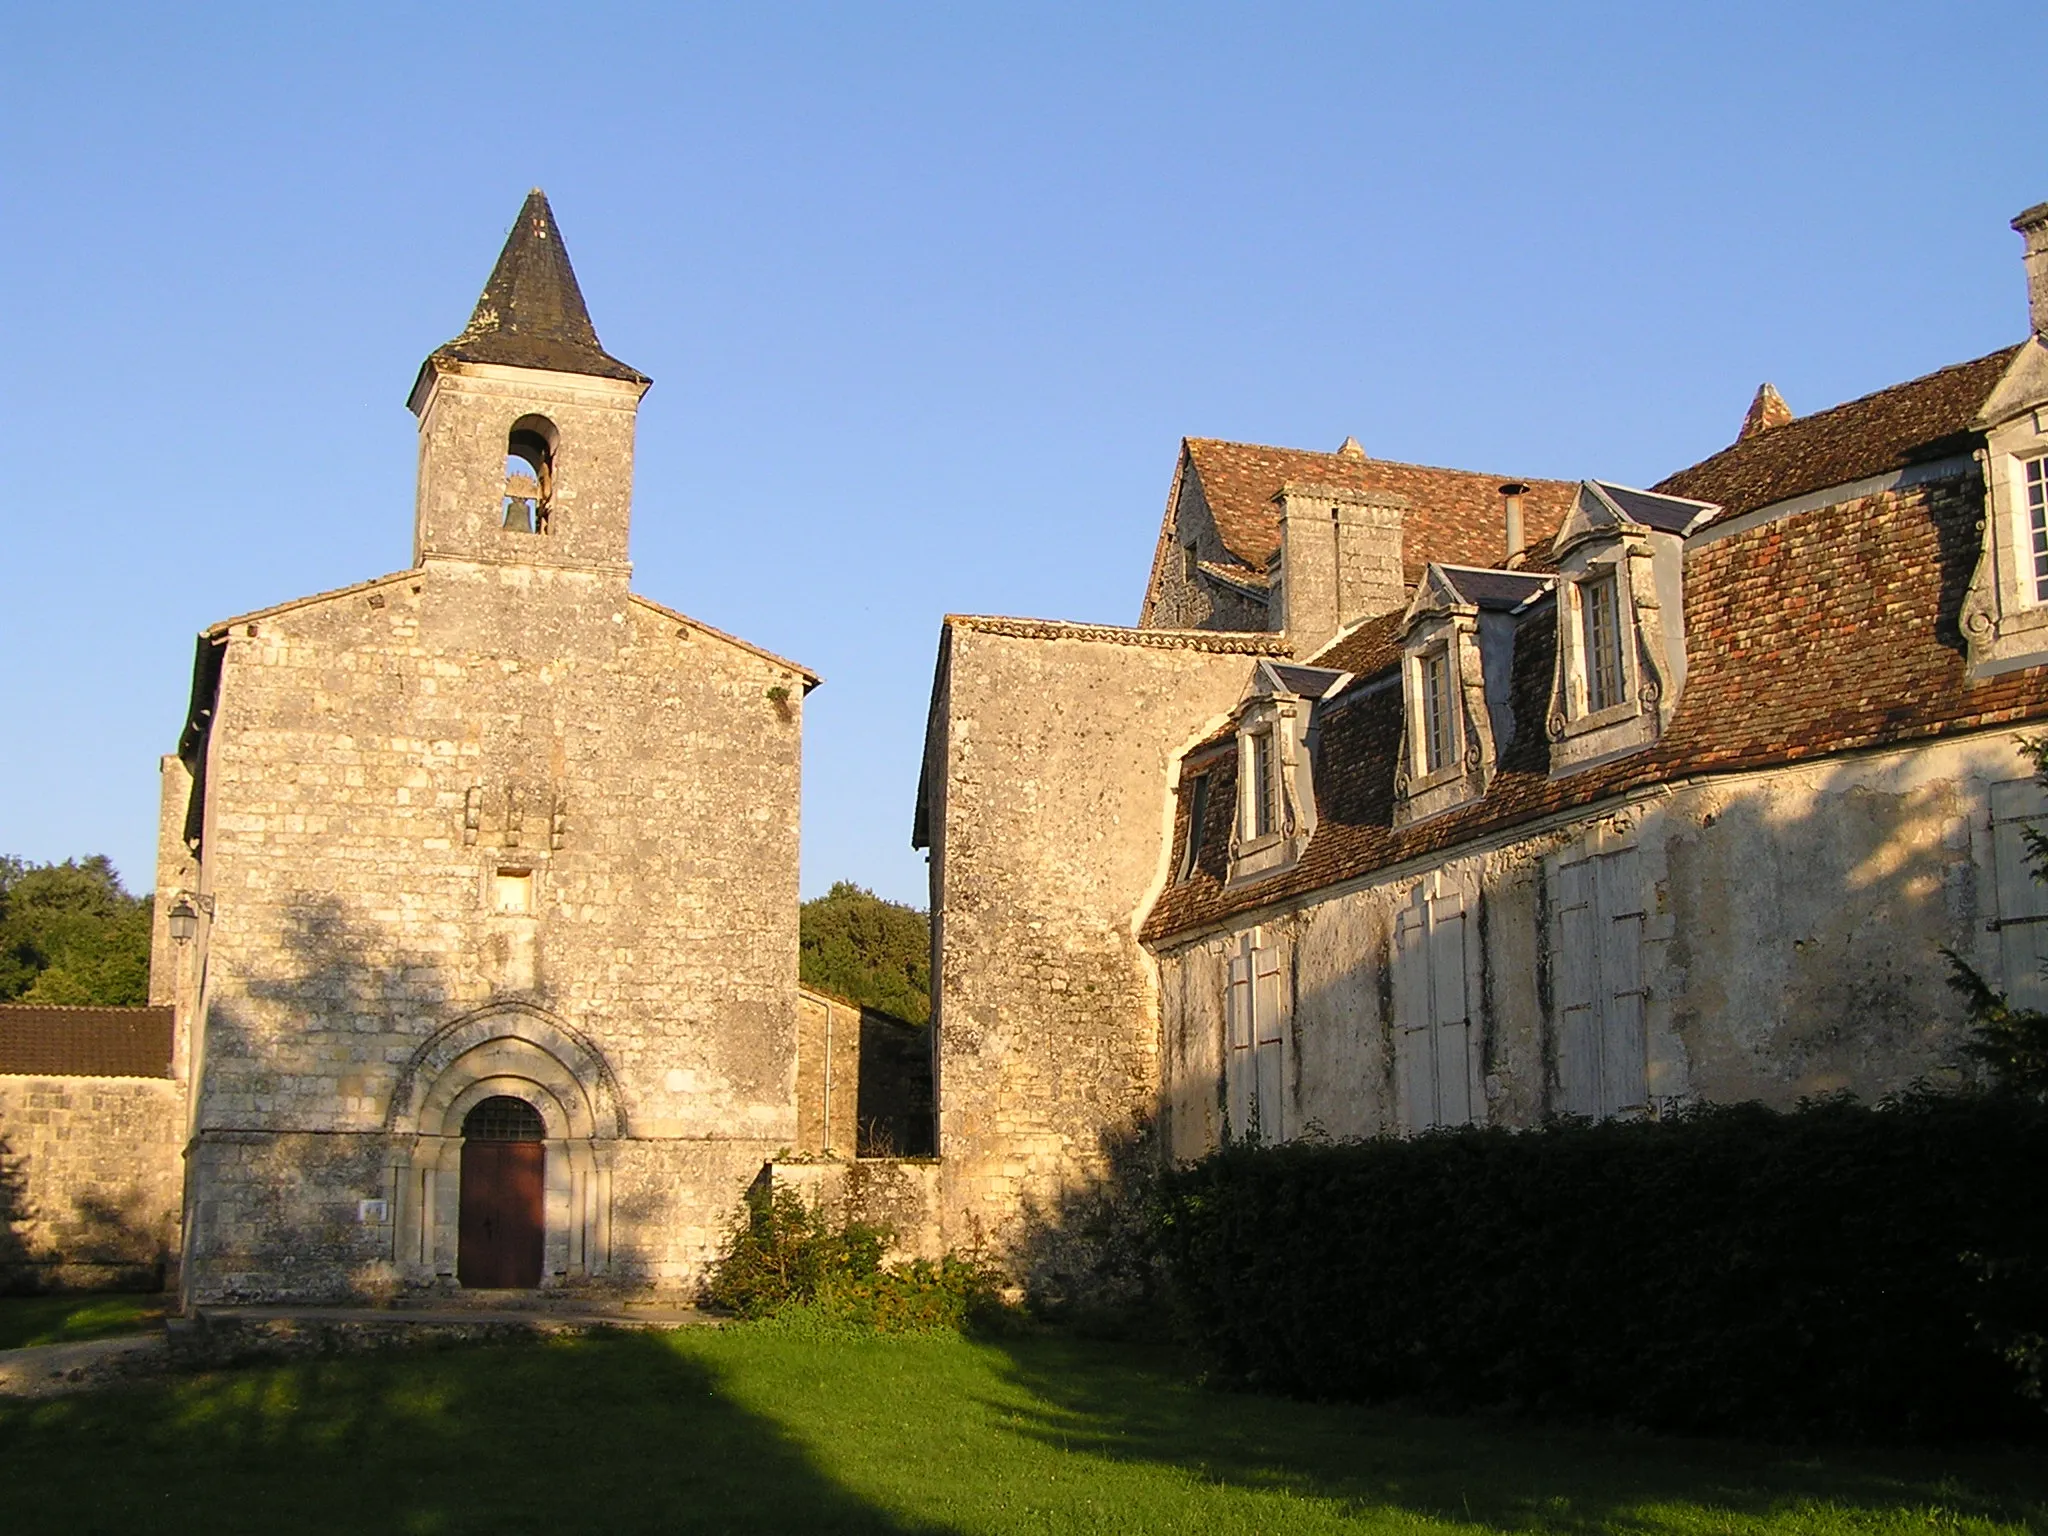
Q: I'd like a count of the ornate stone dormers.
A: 4